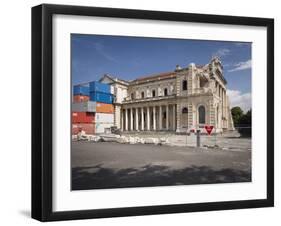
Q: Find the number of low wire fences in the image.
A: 1